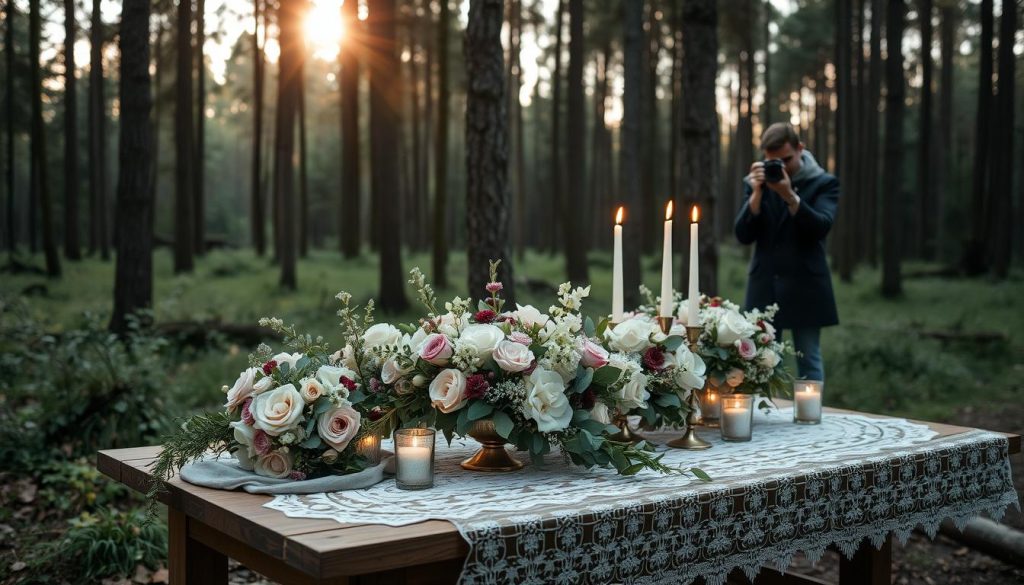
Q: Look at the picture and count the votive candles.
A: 5